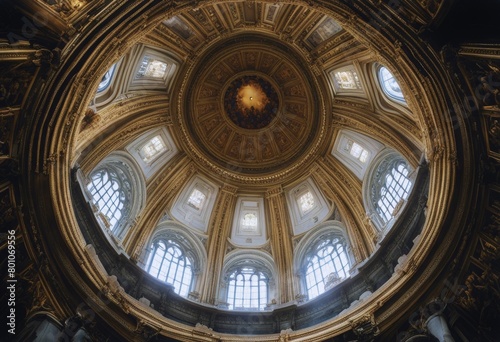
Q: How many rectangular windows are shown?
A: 7